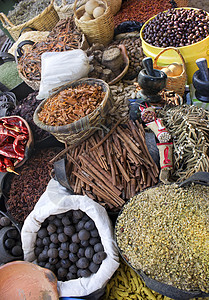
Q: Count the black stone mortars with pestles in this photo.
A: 2